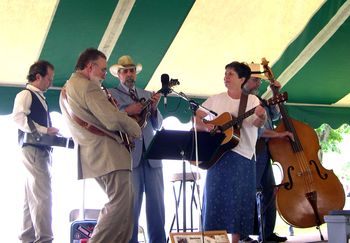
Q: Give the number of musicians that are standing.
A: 5